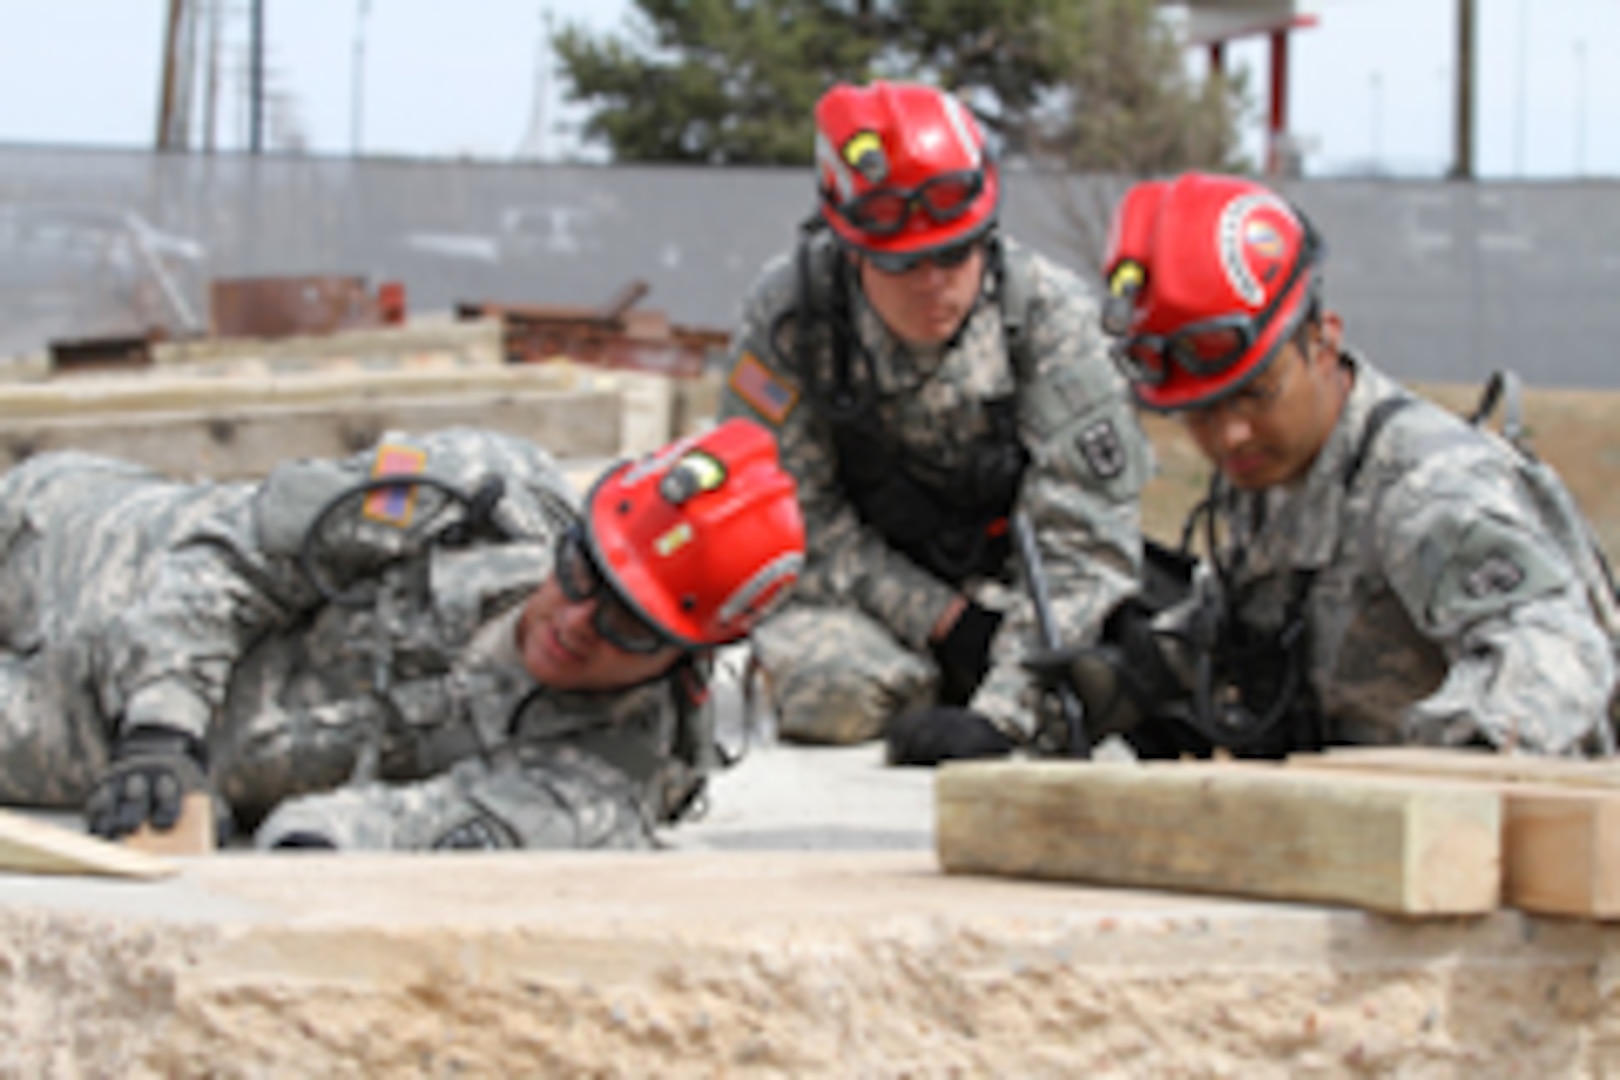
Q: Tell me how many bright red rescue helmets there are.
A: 3